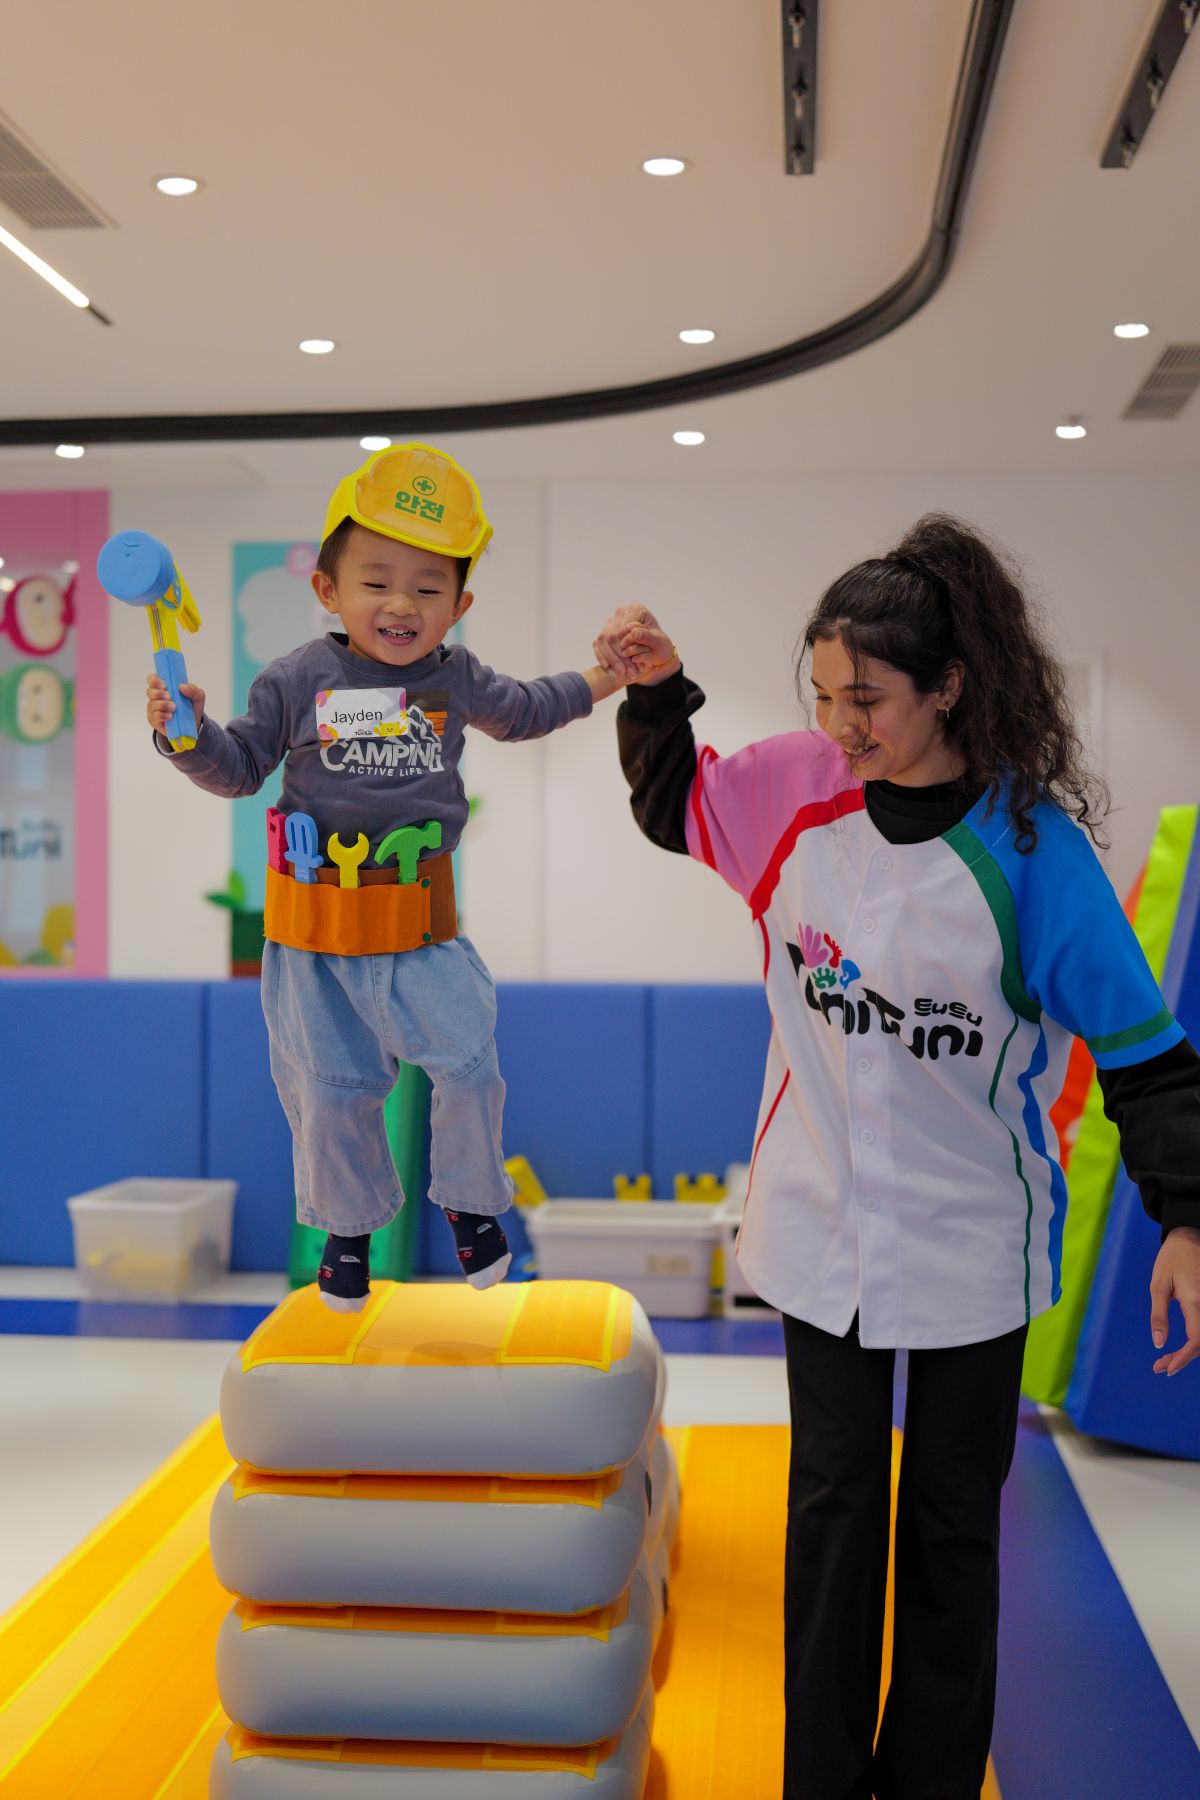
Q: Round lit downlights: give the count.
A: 9